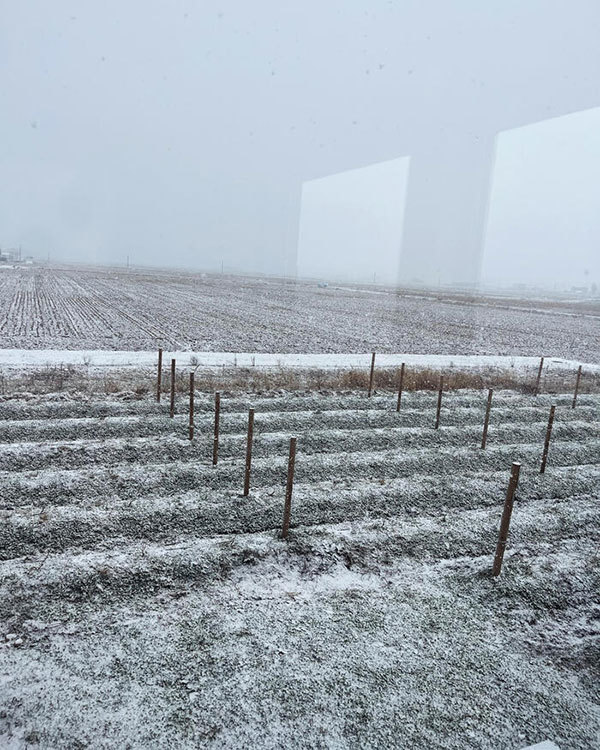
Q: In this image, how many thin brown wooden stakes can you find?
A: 14